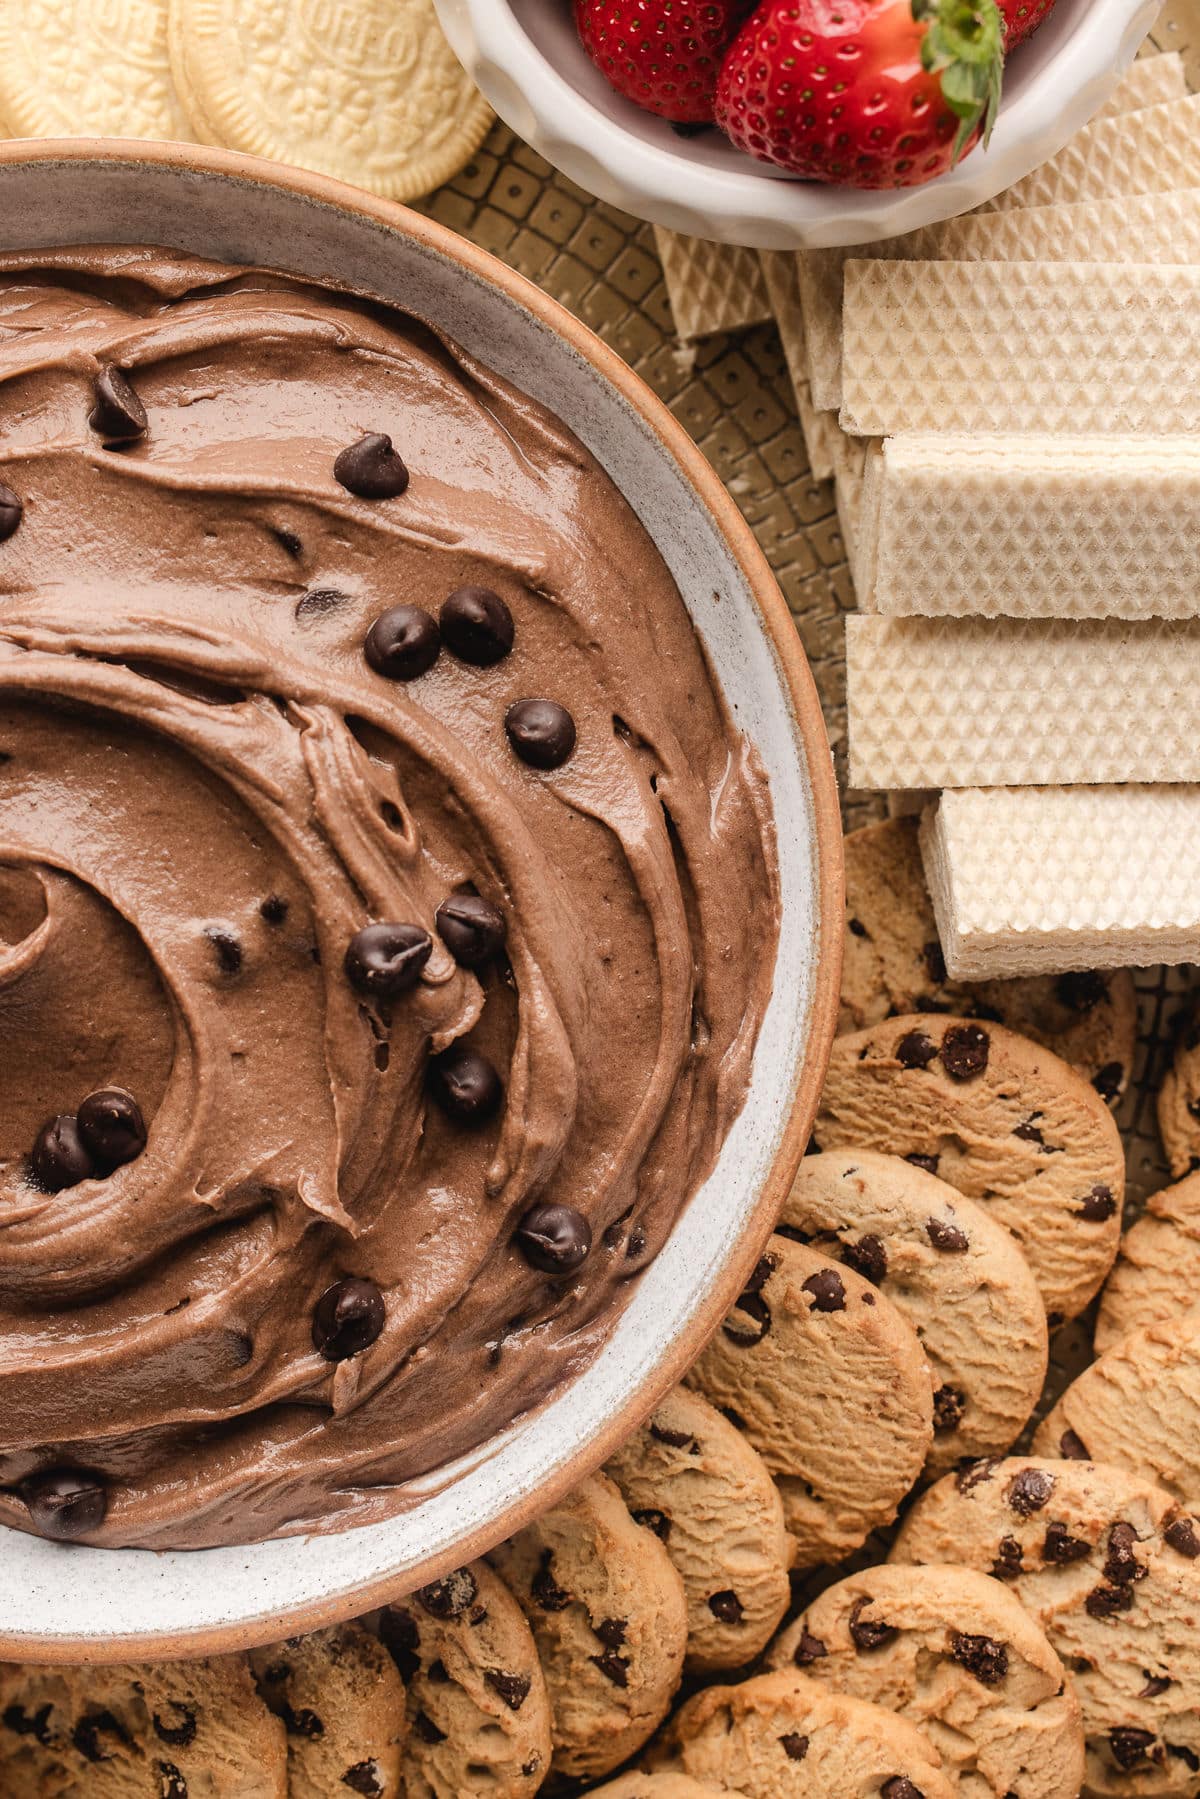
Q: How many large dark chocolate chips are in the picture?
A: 14